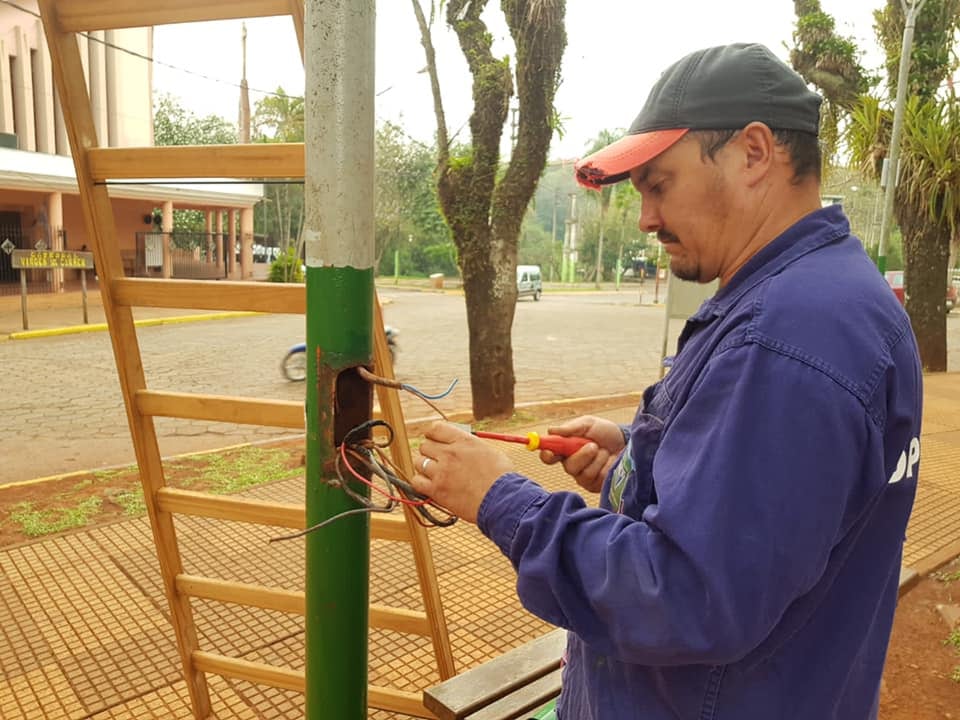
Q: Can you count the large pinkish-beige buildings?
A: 1